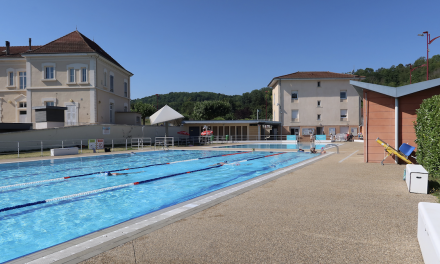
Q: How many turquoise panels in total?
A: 2